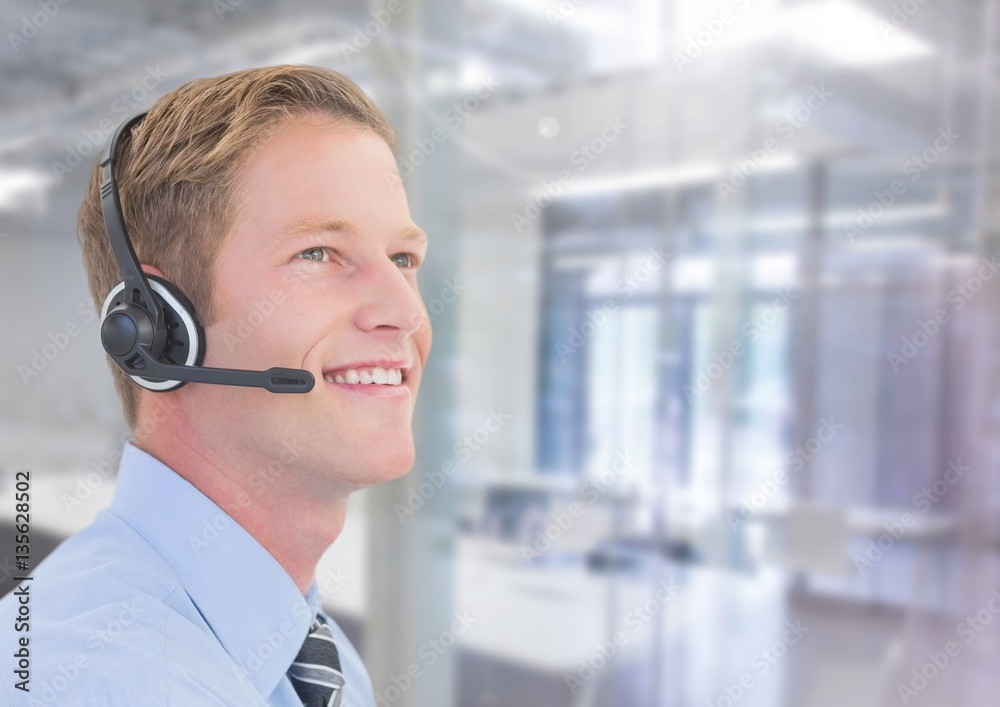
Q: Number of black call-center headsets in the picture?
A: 1